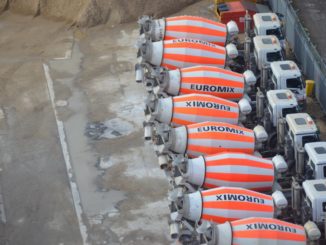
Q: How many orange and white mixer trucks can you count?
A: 8